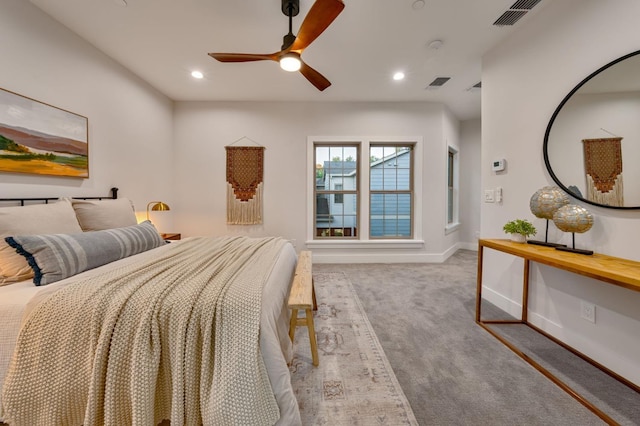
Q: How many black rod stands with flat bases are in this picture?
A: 2